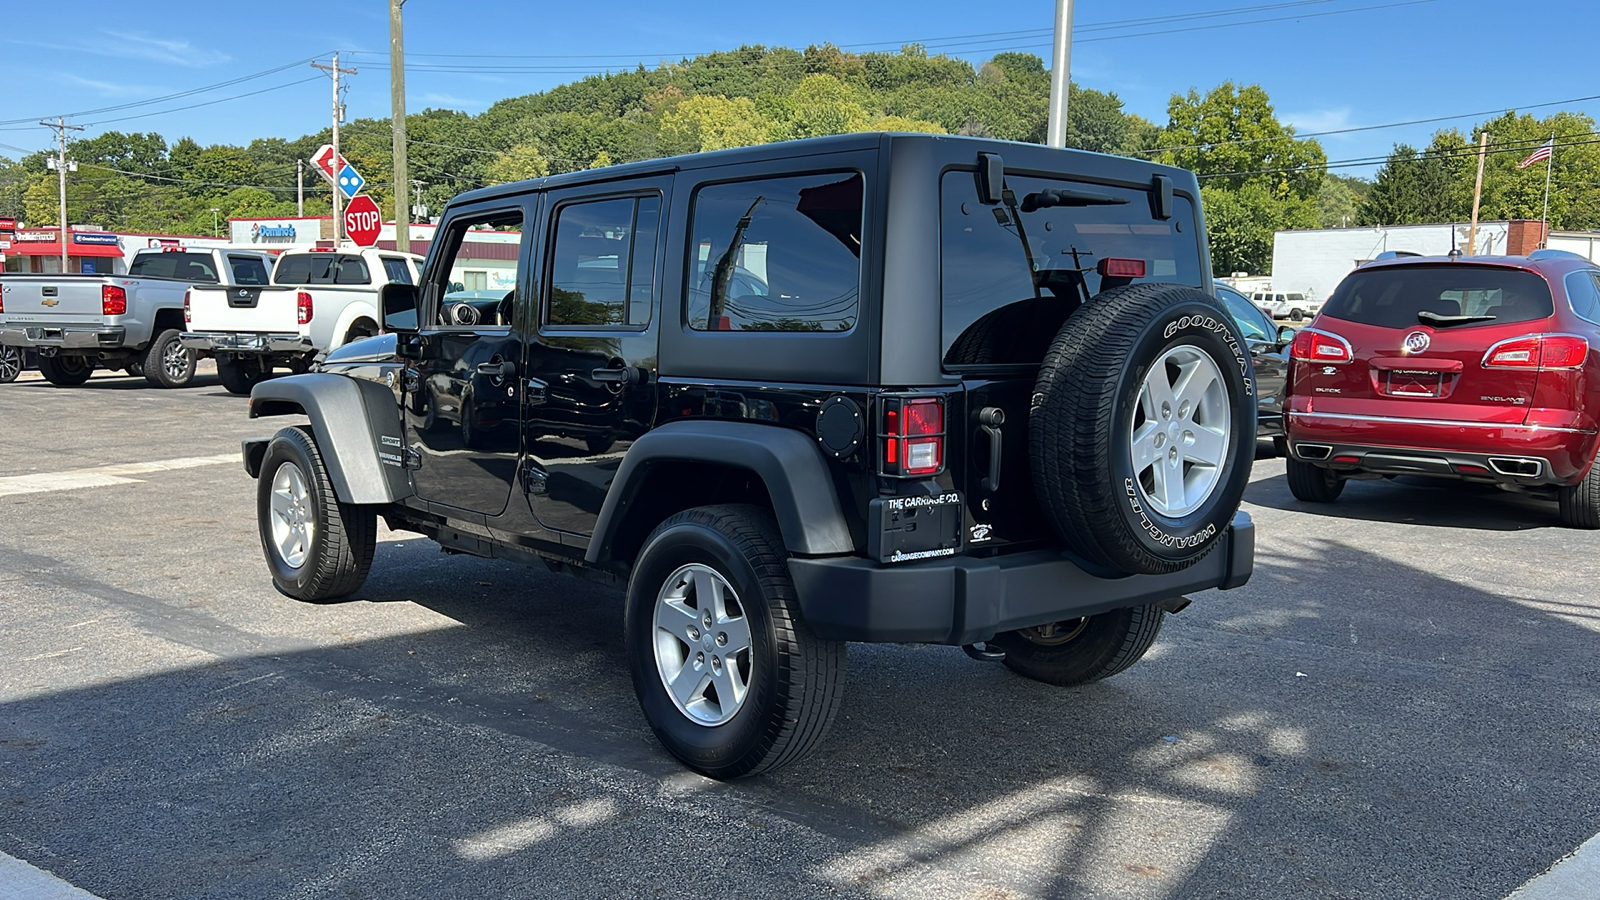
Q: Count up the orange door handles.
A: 0